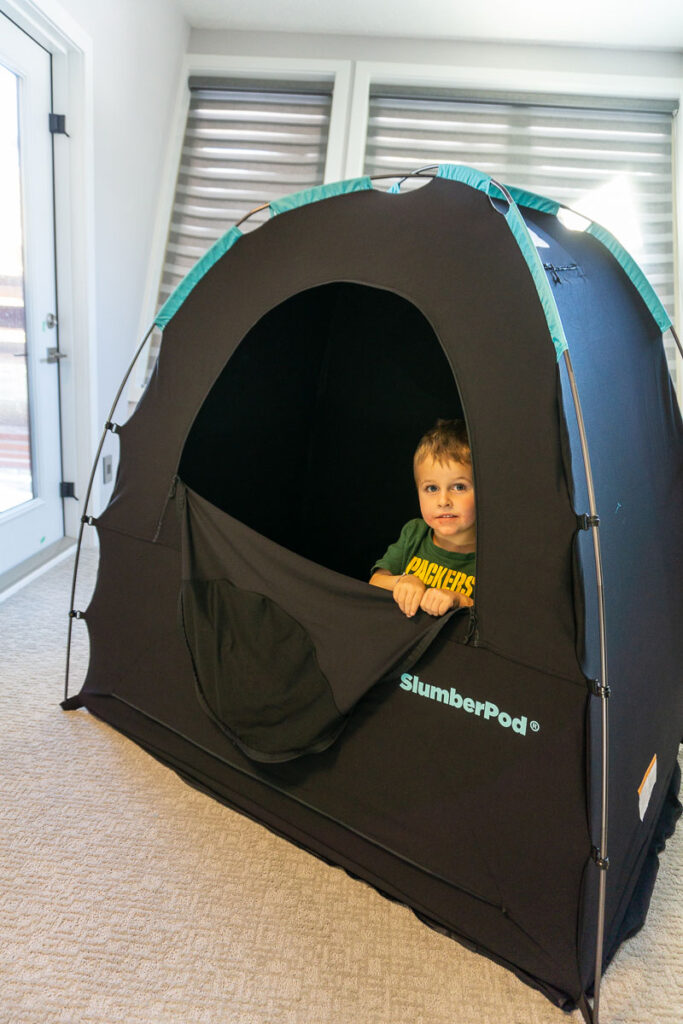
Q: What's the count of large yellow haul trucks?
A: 0